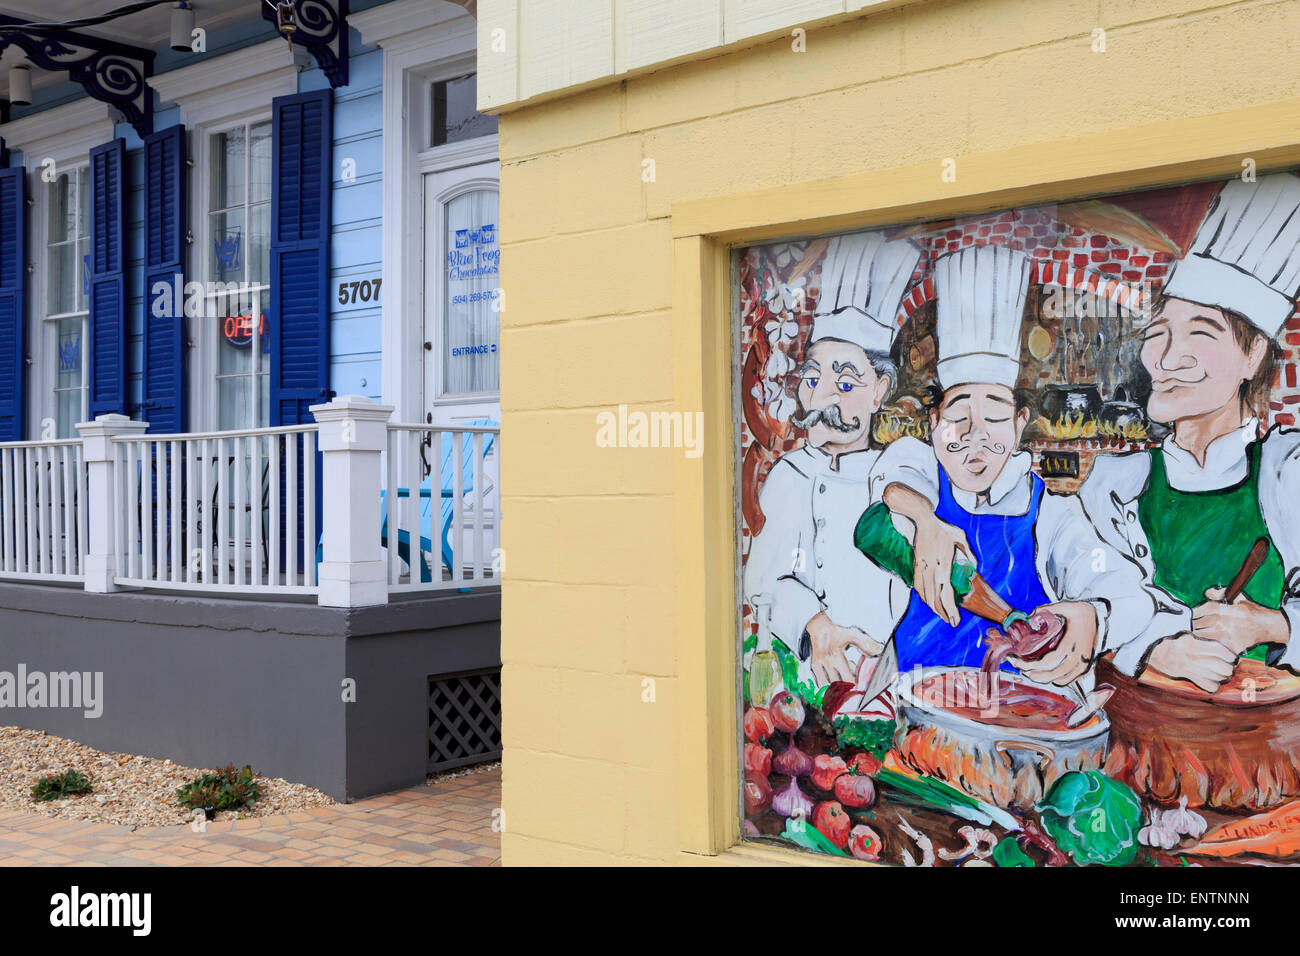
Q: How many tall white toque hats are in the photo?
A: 3